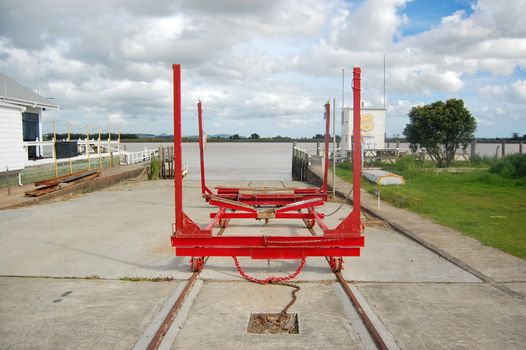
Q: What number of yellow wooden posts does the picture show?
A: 6